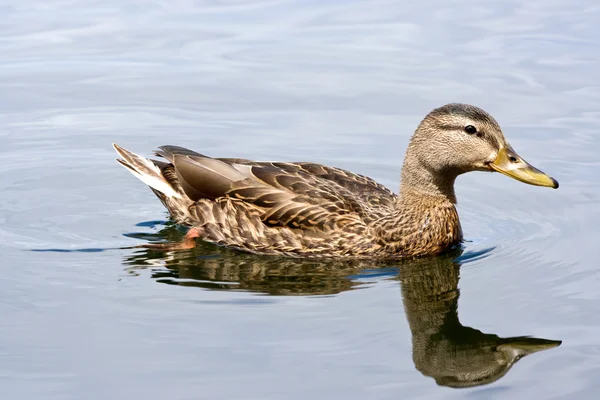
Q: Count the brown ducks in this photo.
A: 1